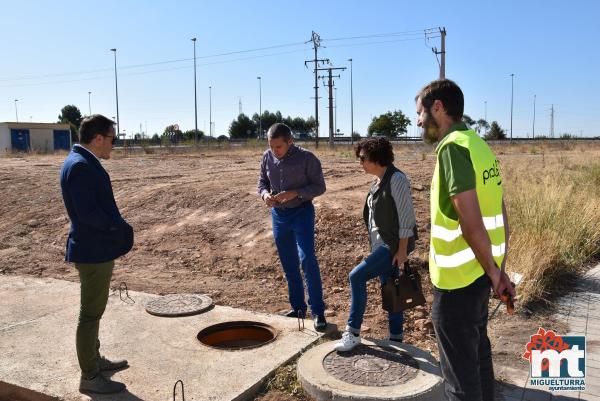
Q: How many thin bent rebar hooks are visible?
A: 3